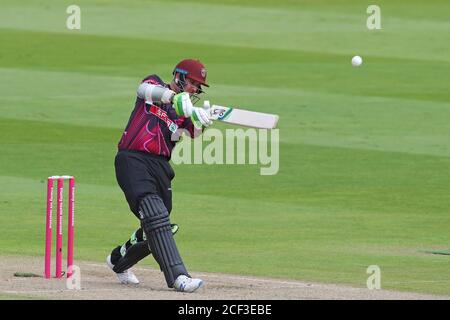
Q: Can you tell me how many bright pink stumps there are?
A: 3